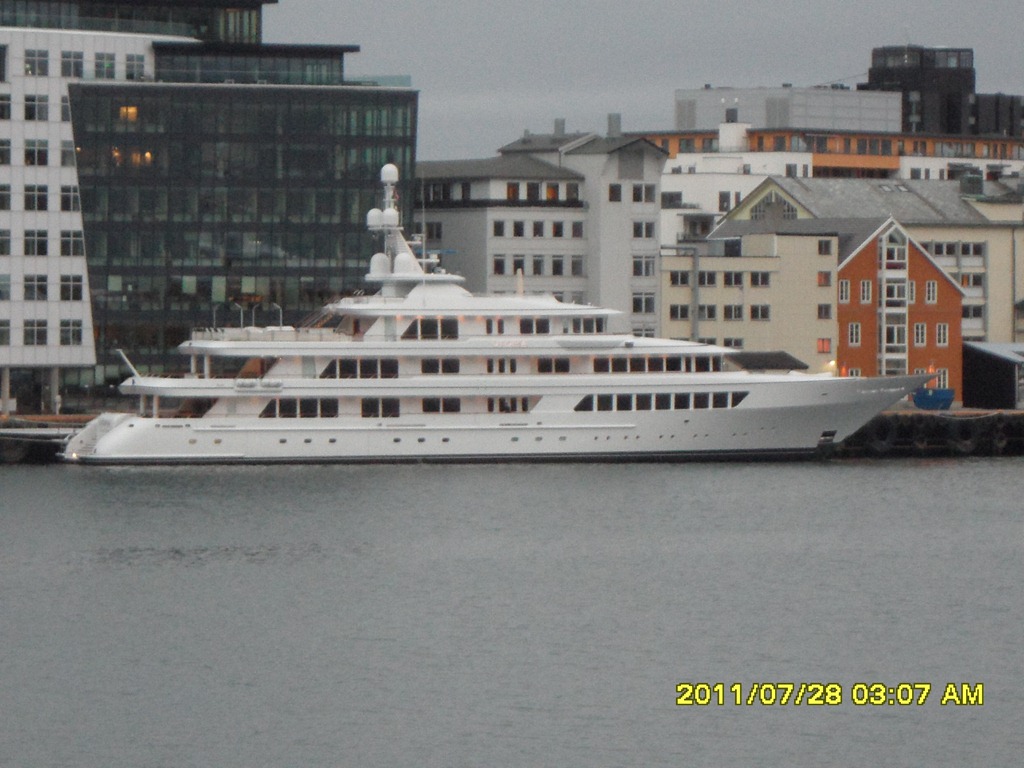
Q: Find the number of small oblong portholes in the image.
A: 11